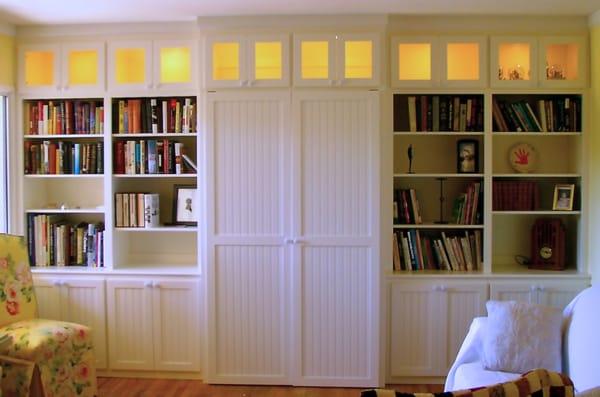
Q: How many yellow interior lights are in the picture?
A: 12